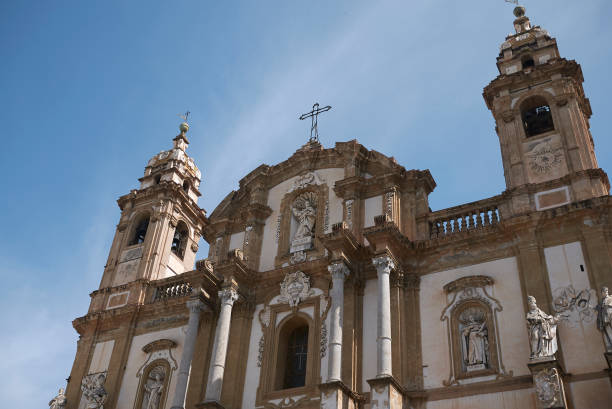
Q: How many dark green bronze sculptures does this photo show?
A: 0